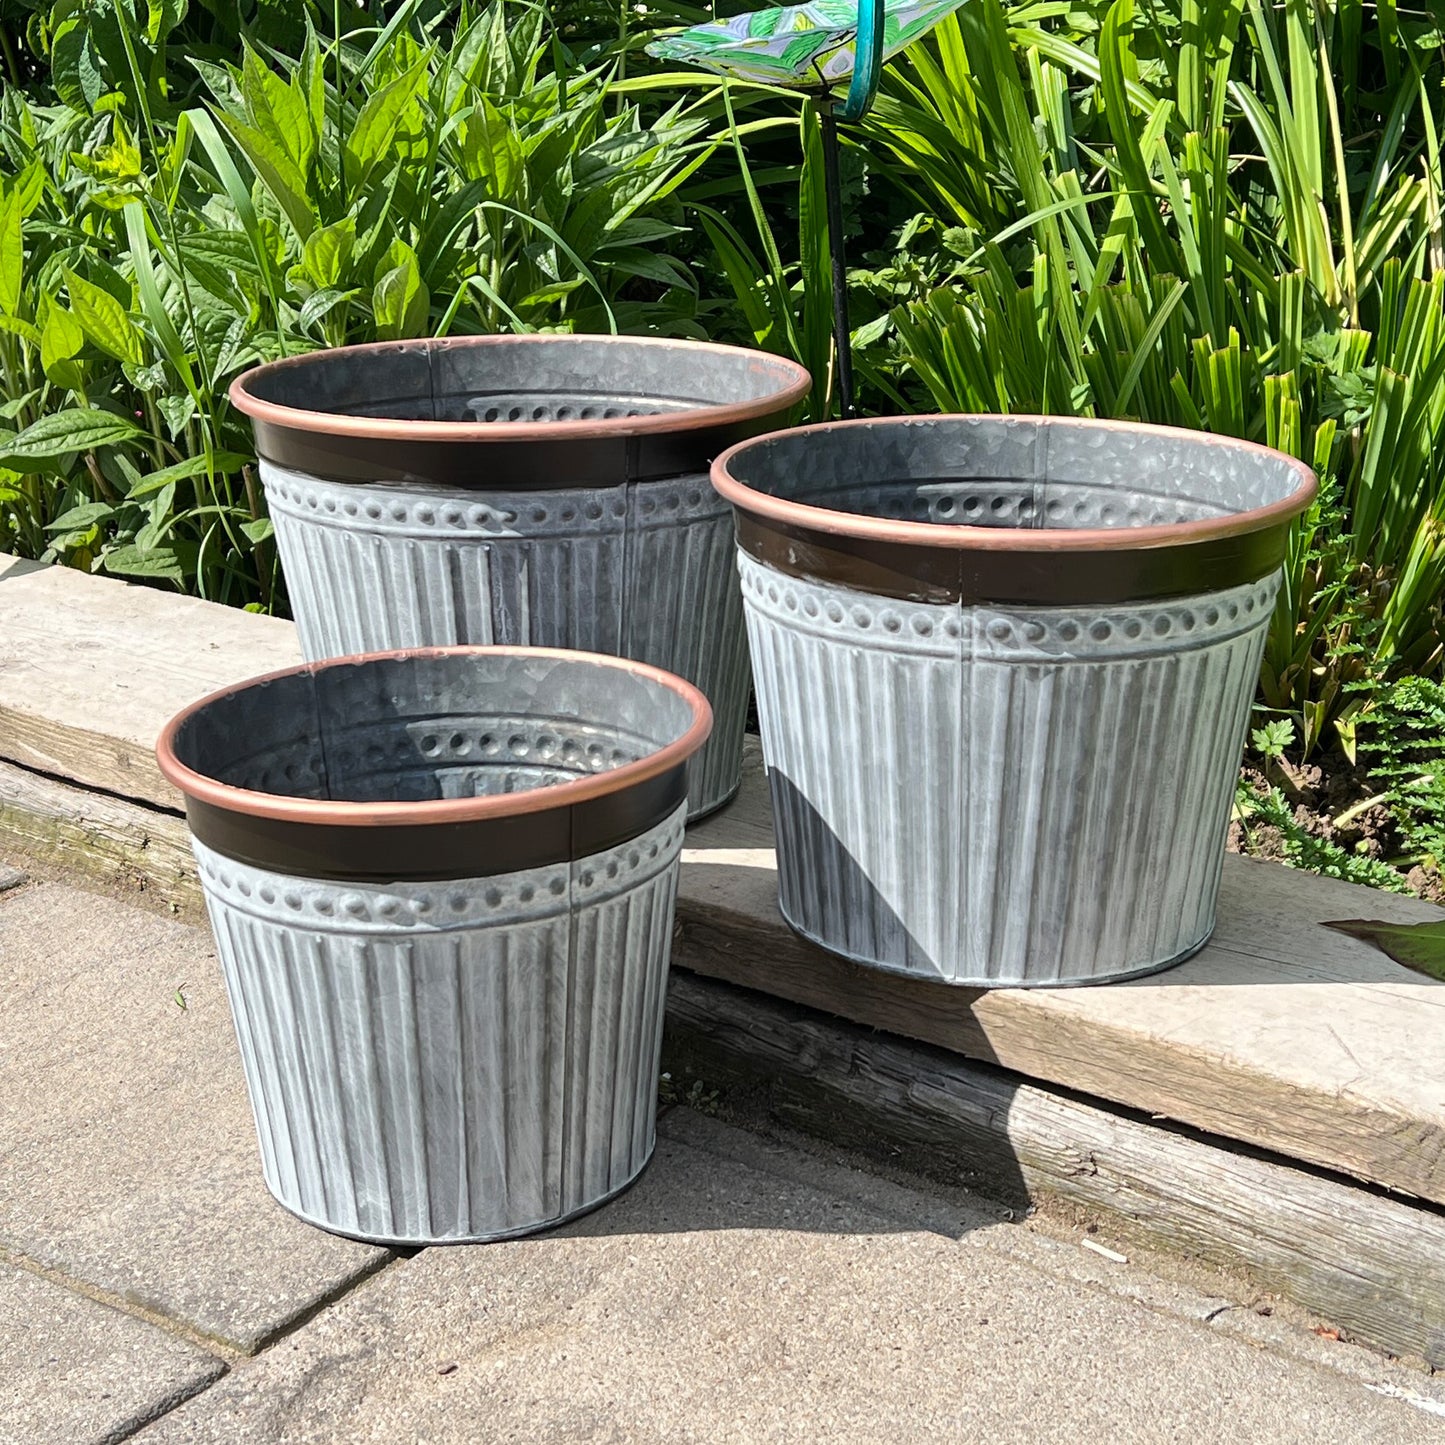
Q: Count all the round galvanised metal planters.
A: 3